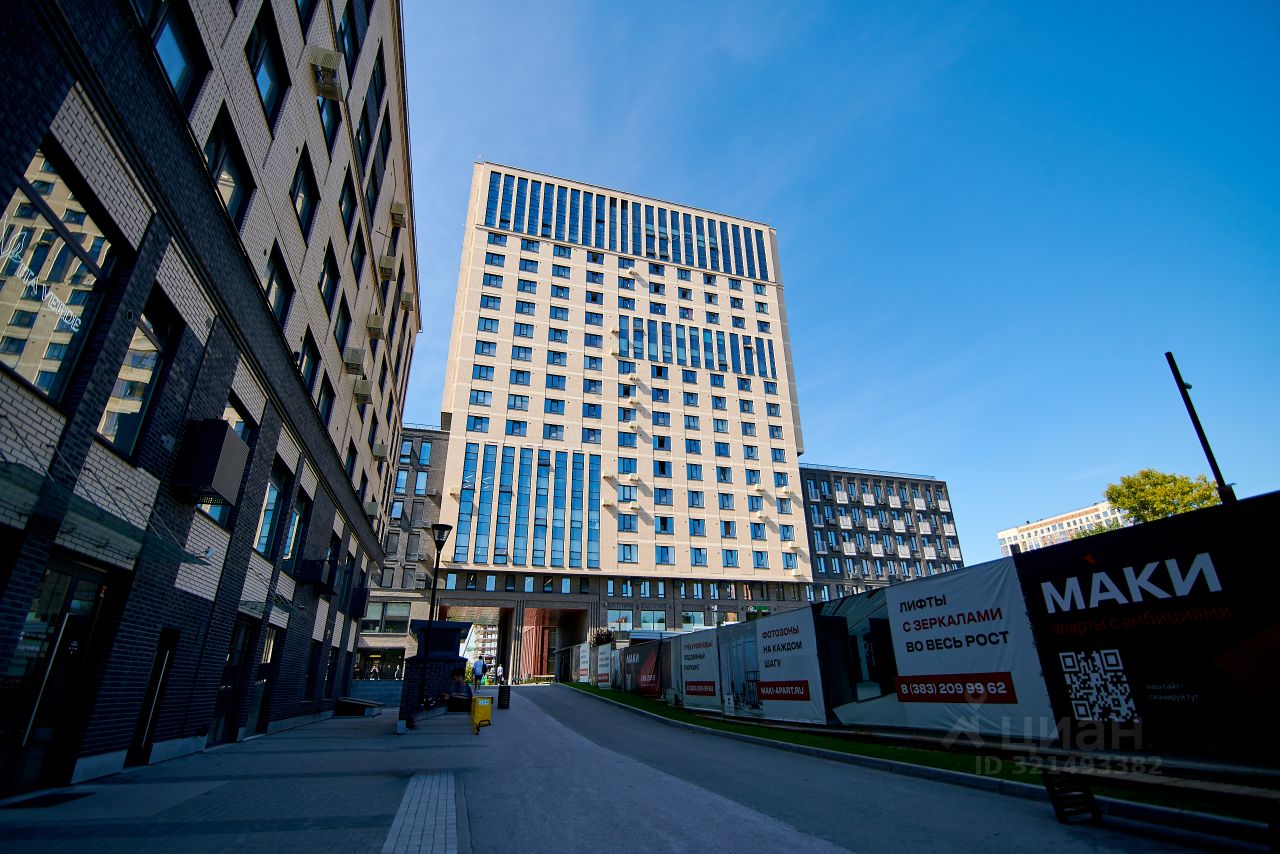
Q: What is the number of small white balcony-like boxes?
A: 15